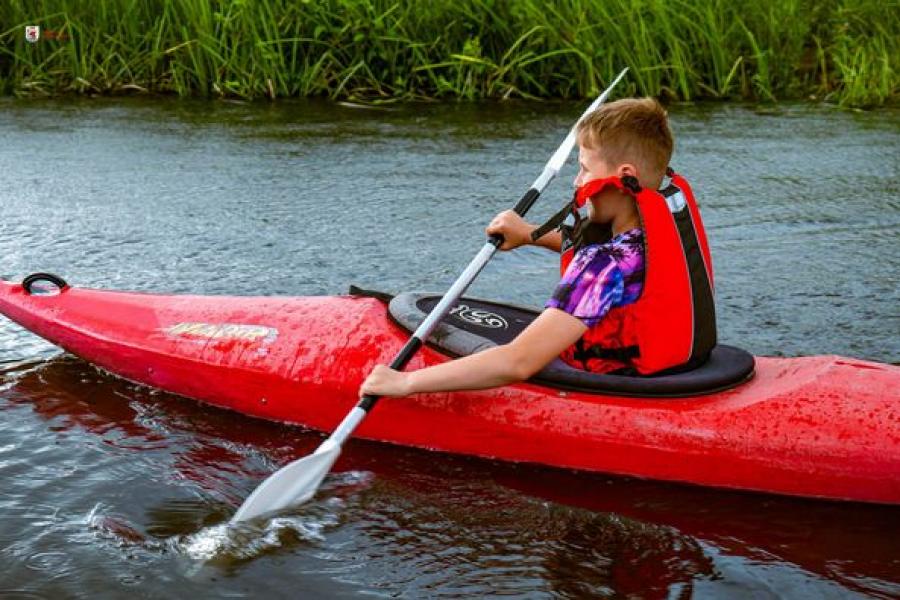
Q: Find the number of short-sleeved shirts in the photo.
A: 1